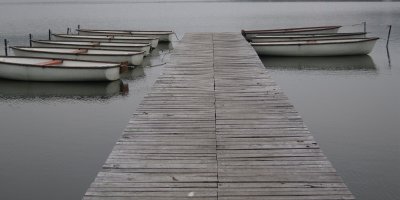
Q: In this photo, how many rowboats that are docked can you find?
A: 8